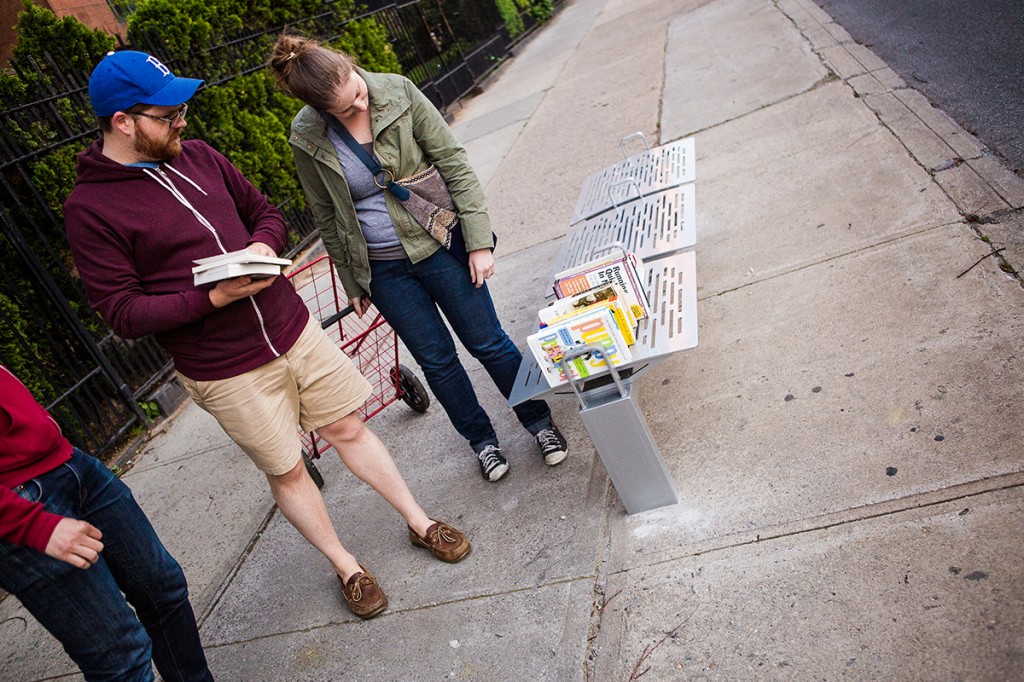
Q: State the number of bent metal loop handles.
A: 4